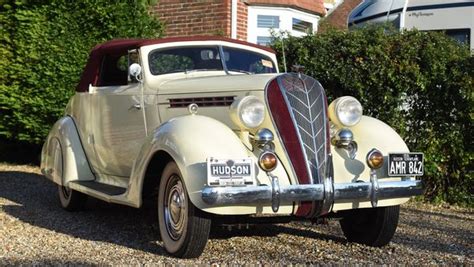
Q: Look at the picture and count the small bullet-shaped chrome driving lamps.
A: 2